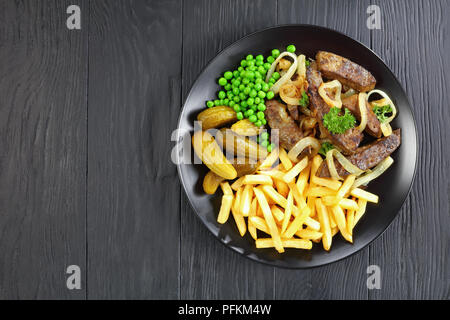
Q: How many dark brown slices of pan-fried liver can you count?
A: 5